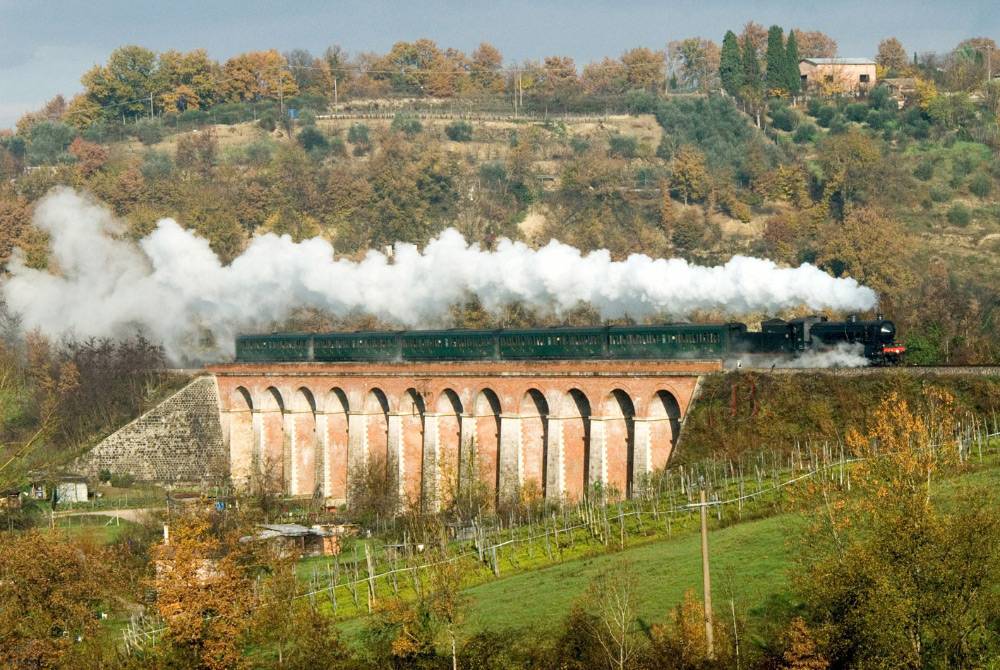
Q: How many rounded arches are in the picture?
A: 12